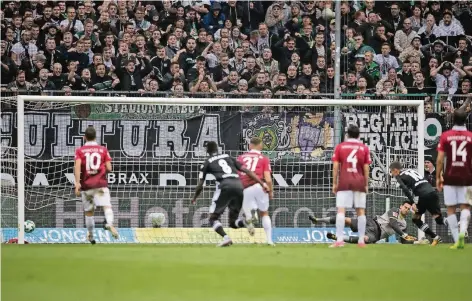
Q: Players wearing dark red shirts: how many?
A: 4